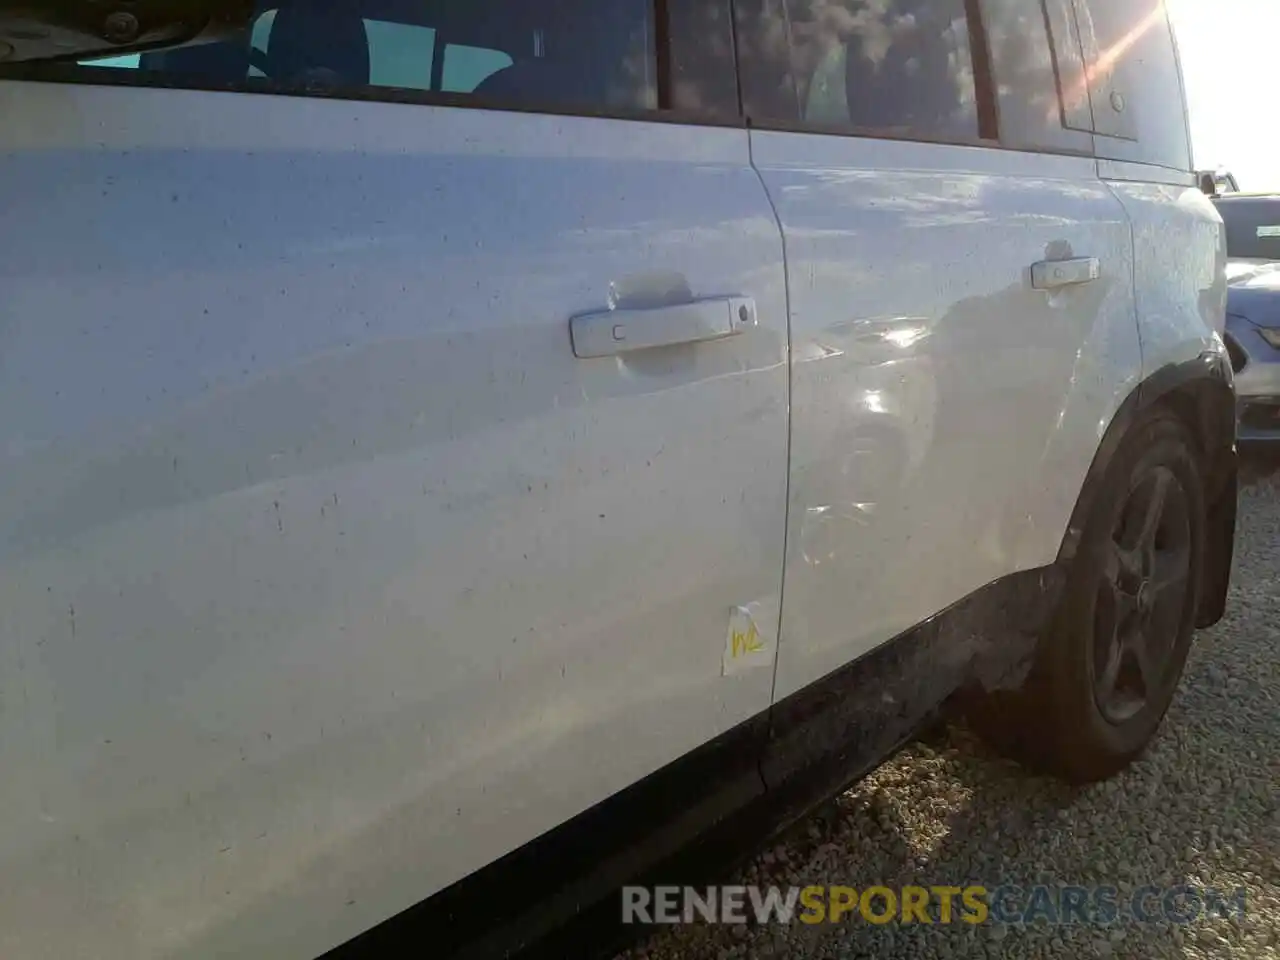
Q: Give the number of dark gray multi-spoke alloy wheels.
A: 1